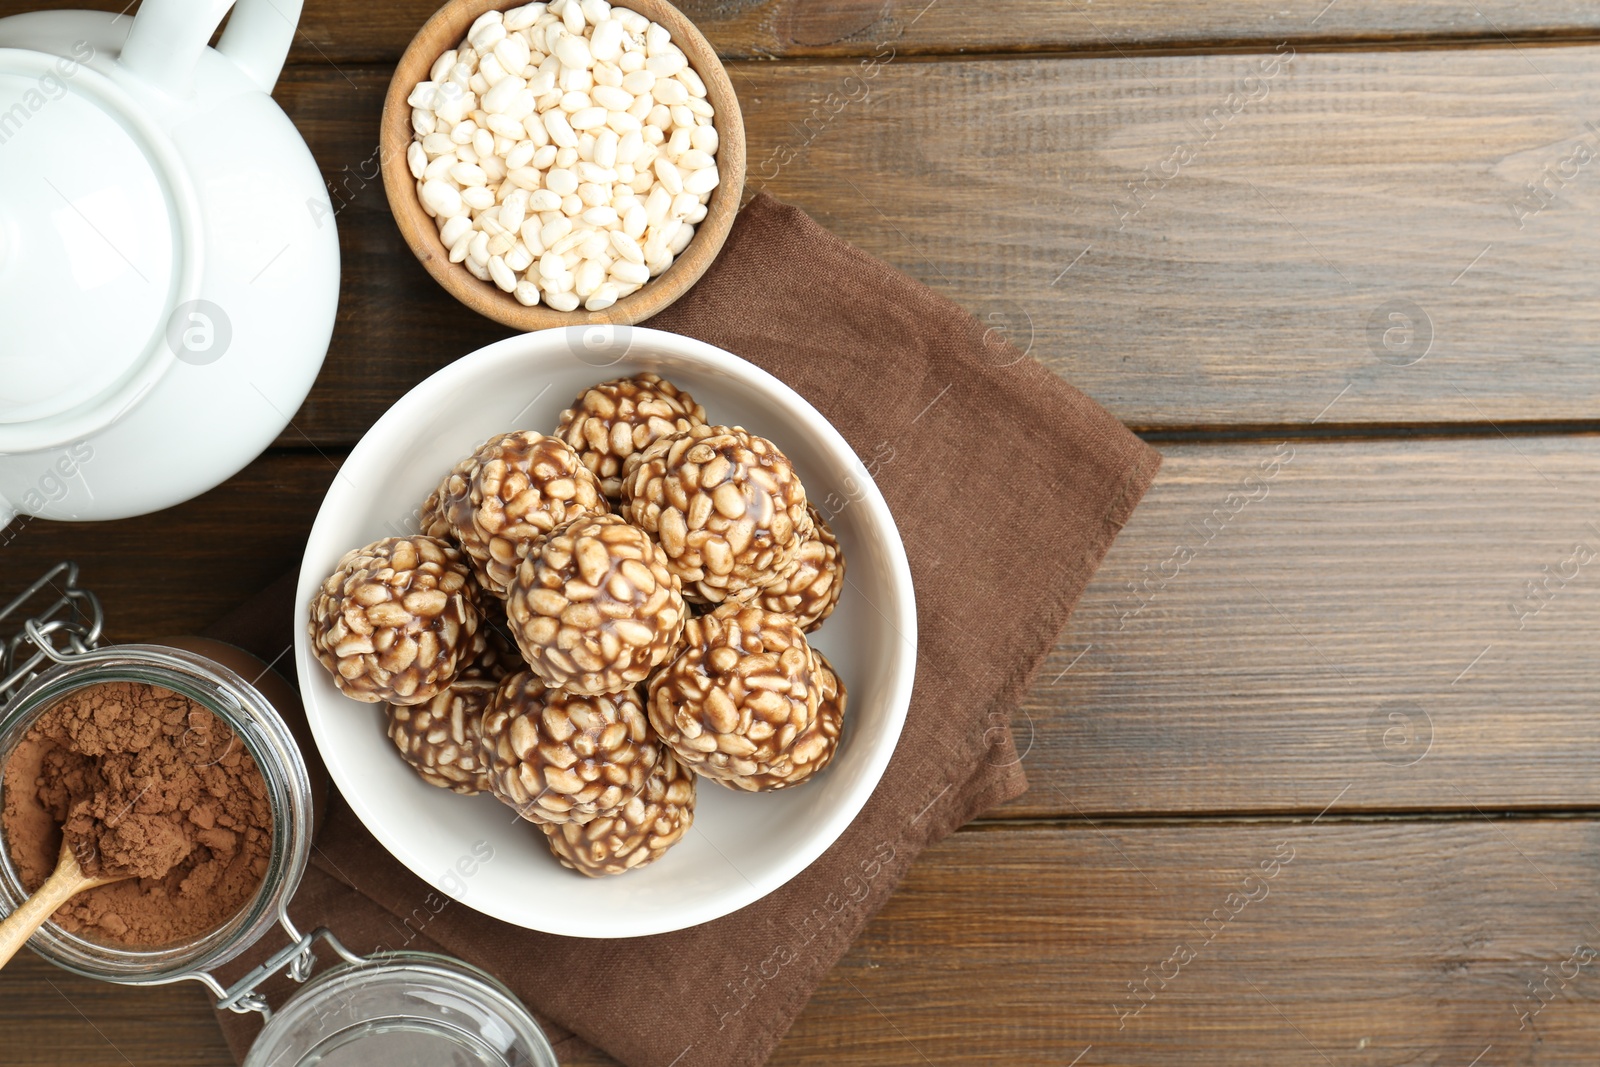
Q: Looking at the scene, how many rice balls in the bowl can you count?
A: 12